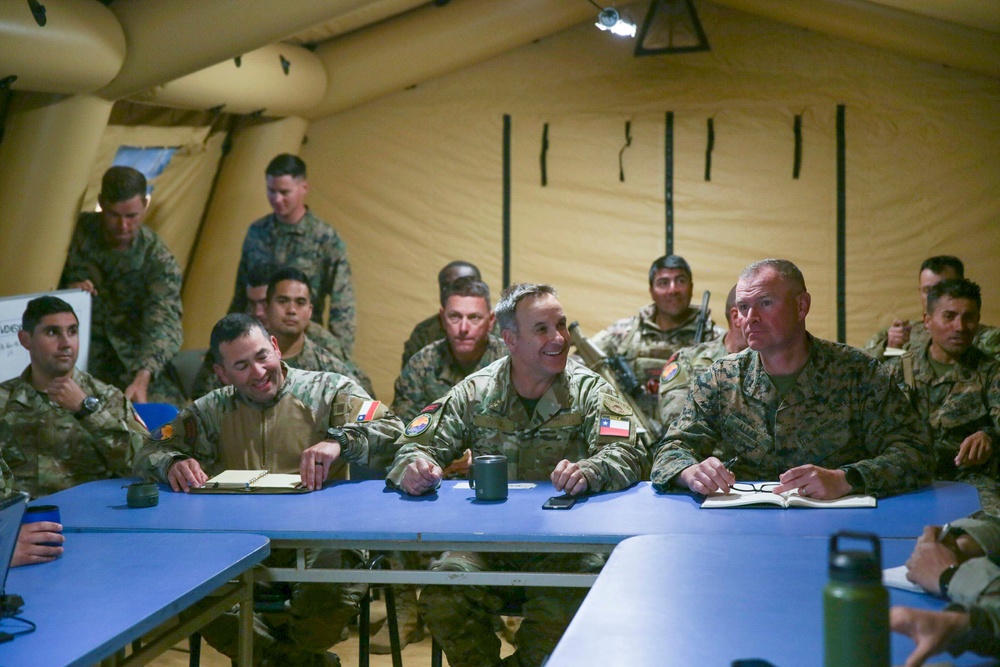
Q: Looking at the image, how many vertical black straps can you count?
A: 7